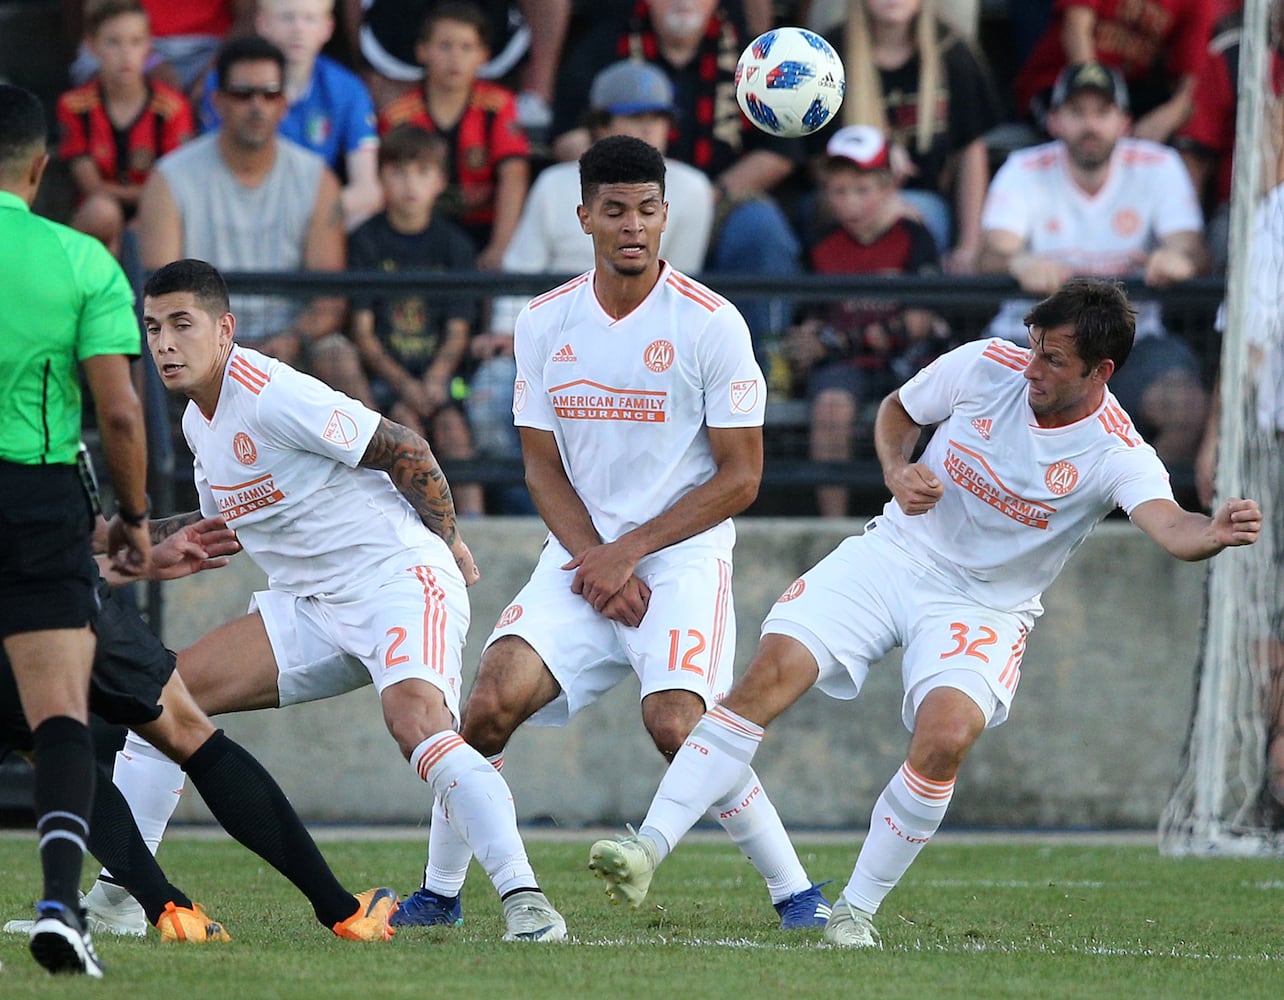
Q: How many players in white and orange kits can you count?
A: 3